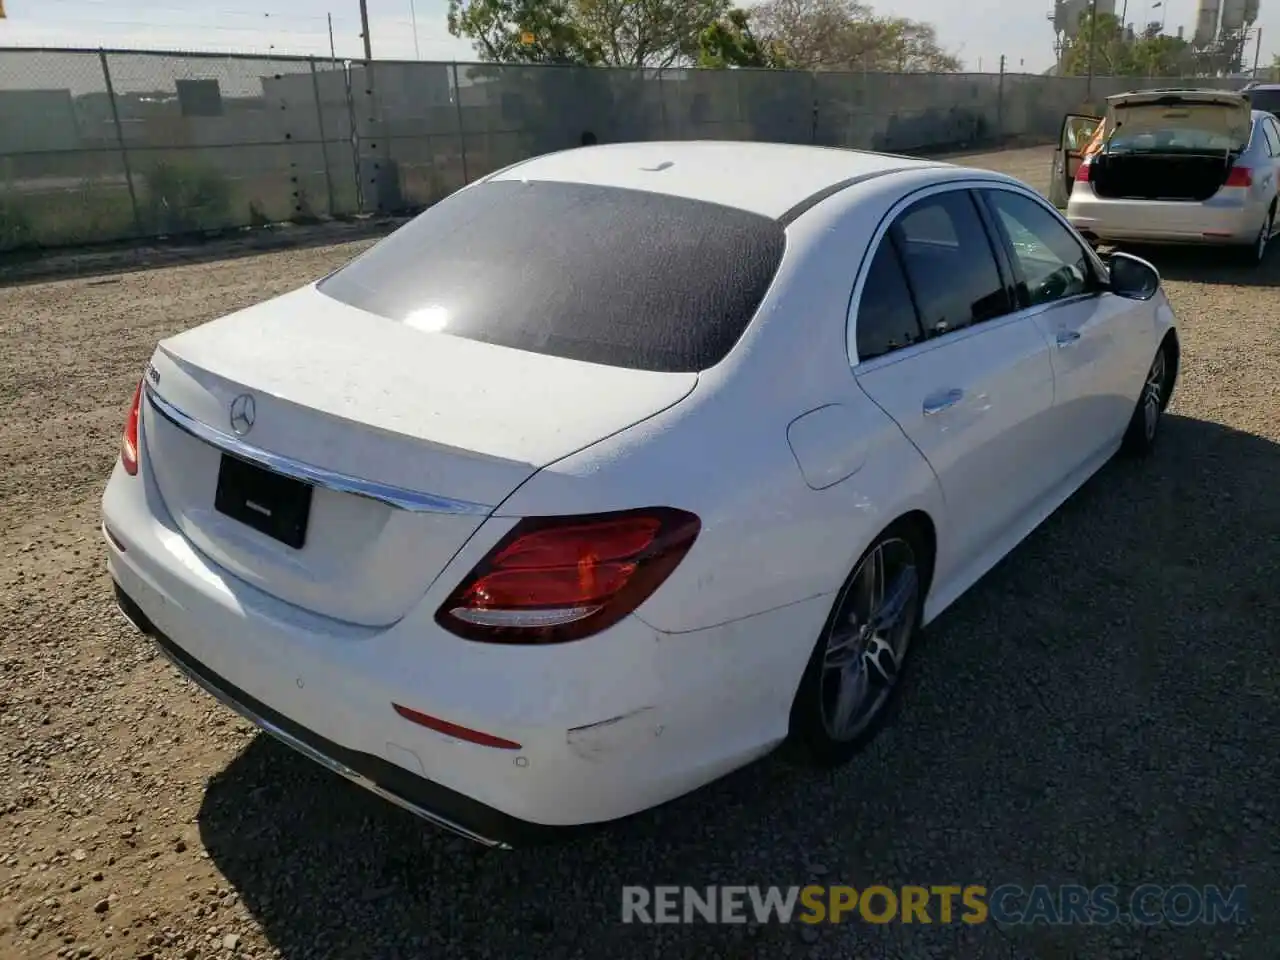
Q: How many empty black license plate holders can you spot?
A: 1